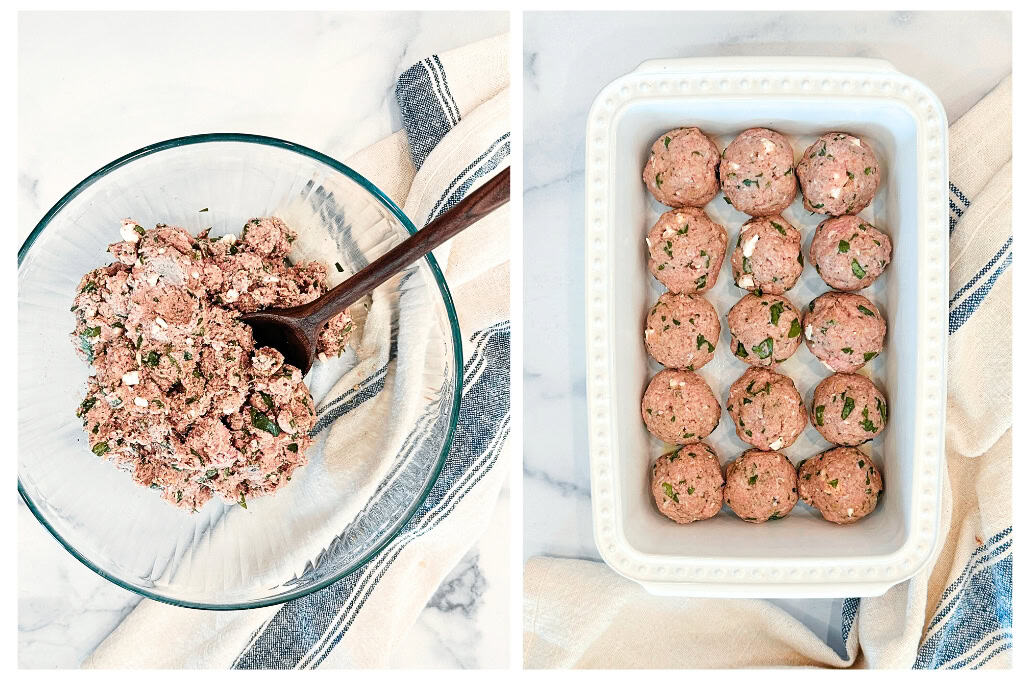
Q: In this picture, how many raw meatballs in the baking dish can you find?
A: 15